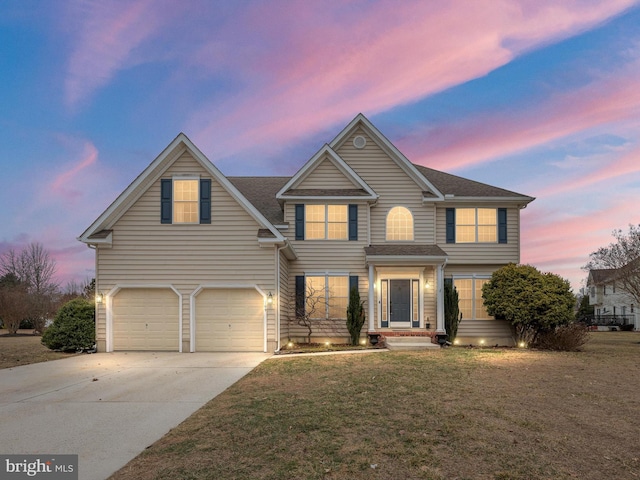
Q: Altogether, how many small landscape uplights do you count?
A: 6